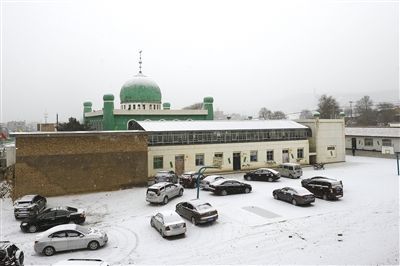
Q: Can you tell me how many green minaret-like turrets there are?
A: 4